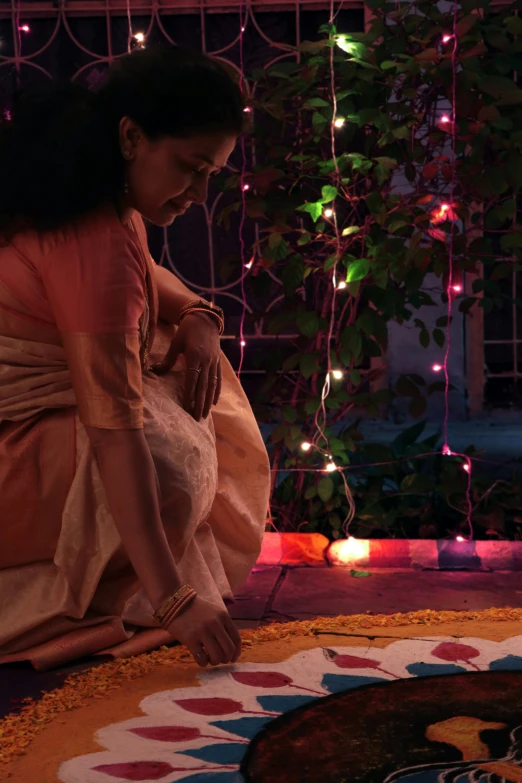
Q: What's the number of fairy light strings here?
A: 5